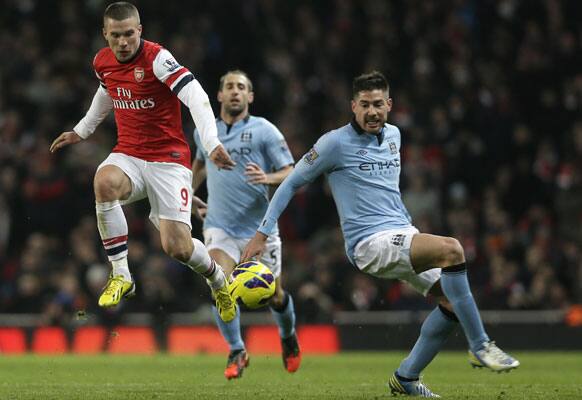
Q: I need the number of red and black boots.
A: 2